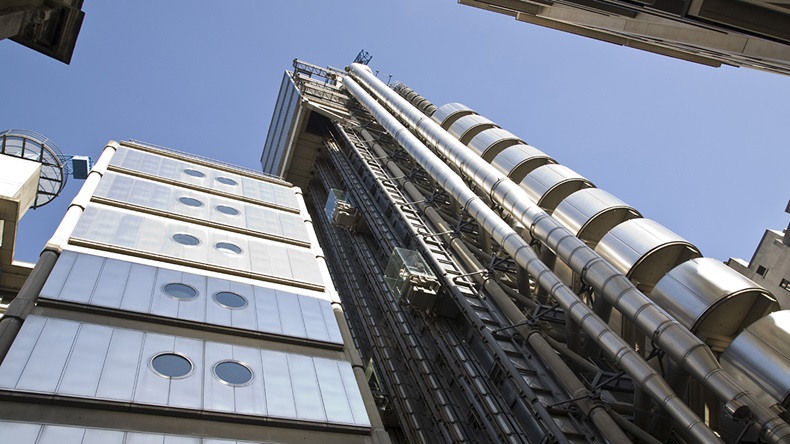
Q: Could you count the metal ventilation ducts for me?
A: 2